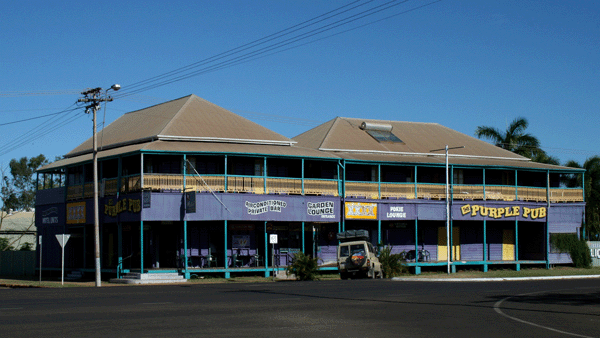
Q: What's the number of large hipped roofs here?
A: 2